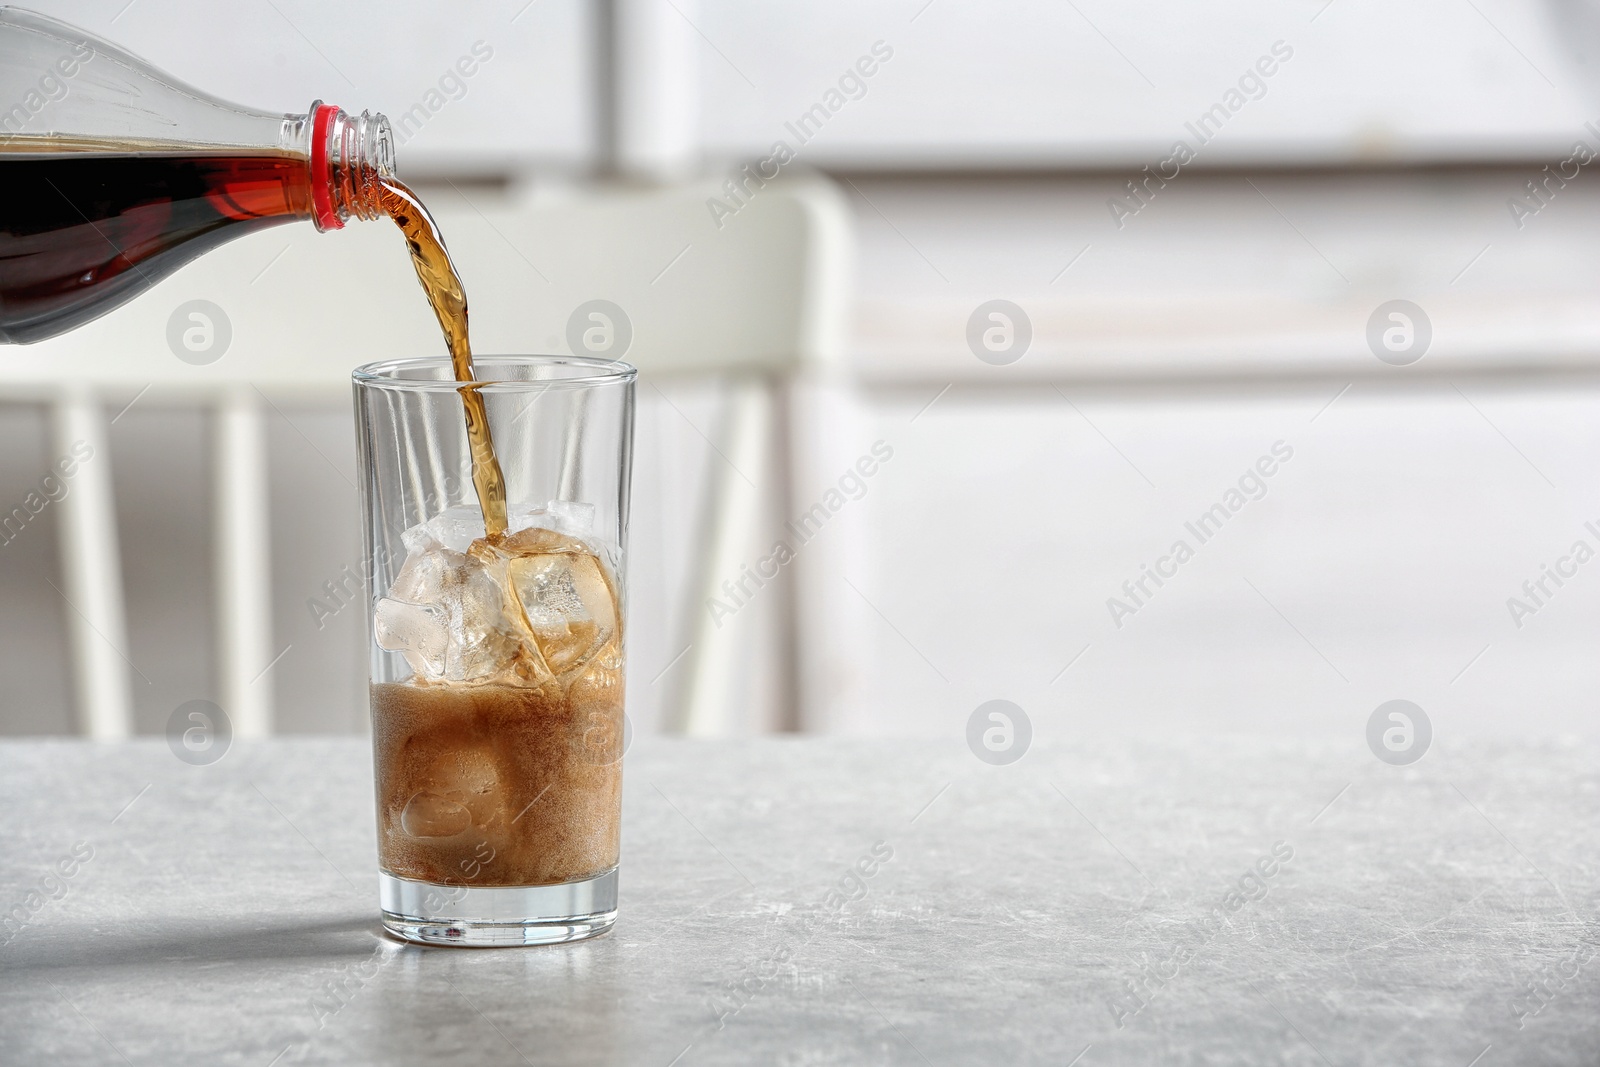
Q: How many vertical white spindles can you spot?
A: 3